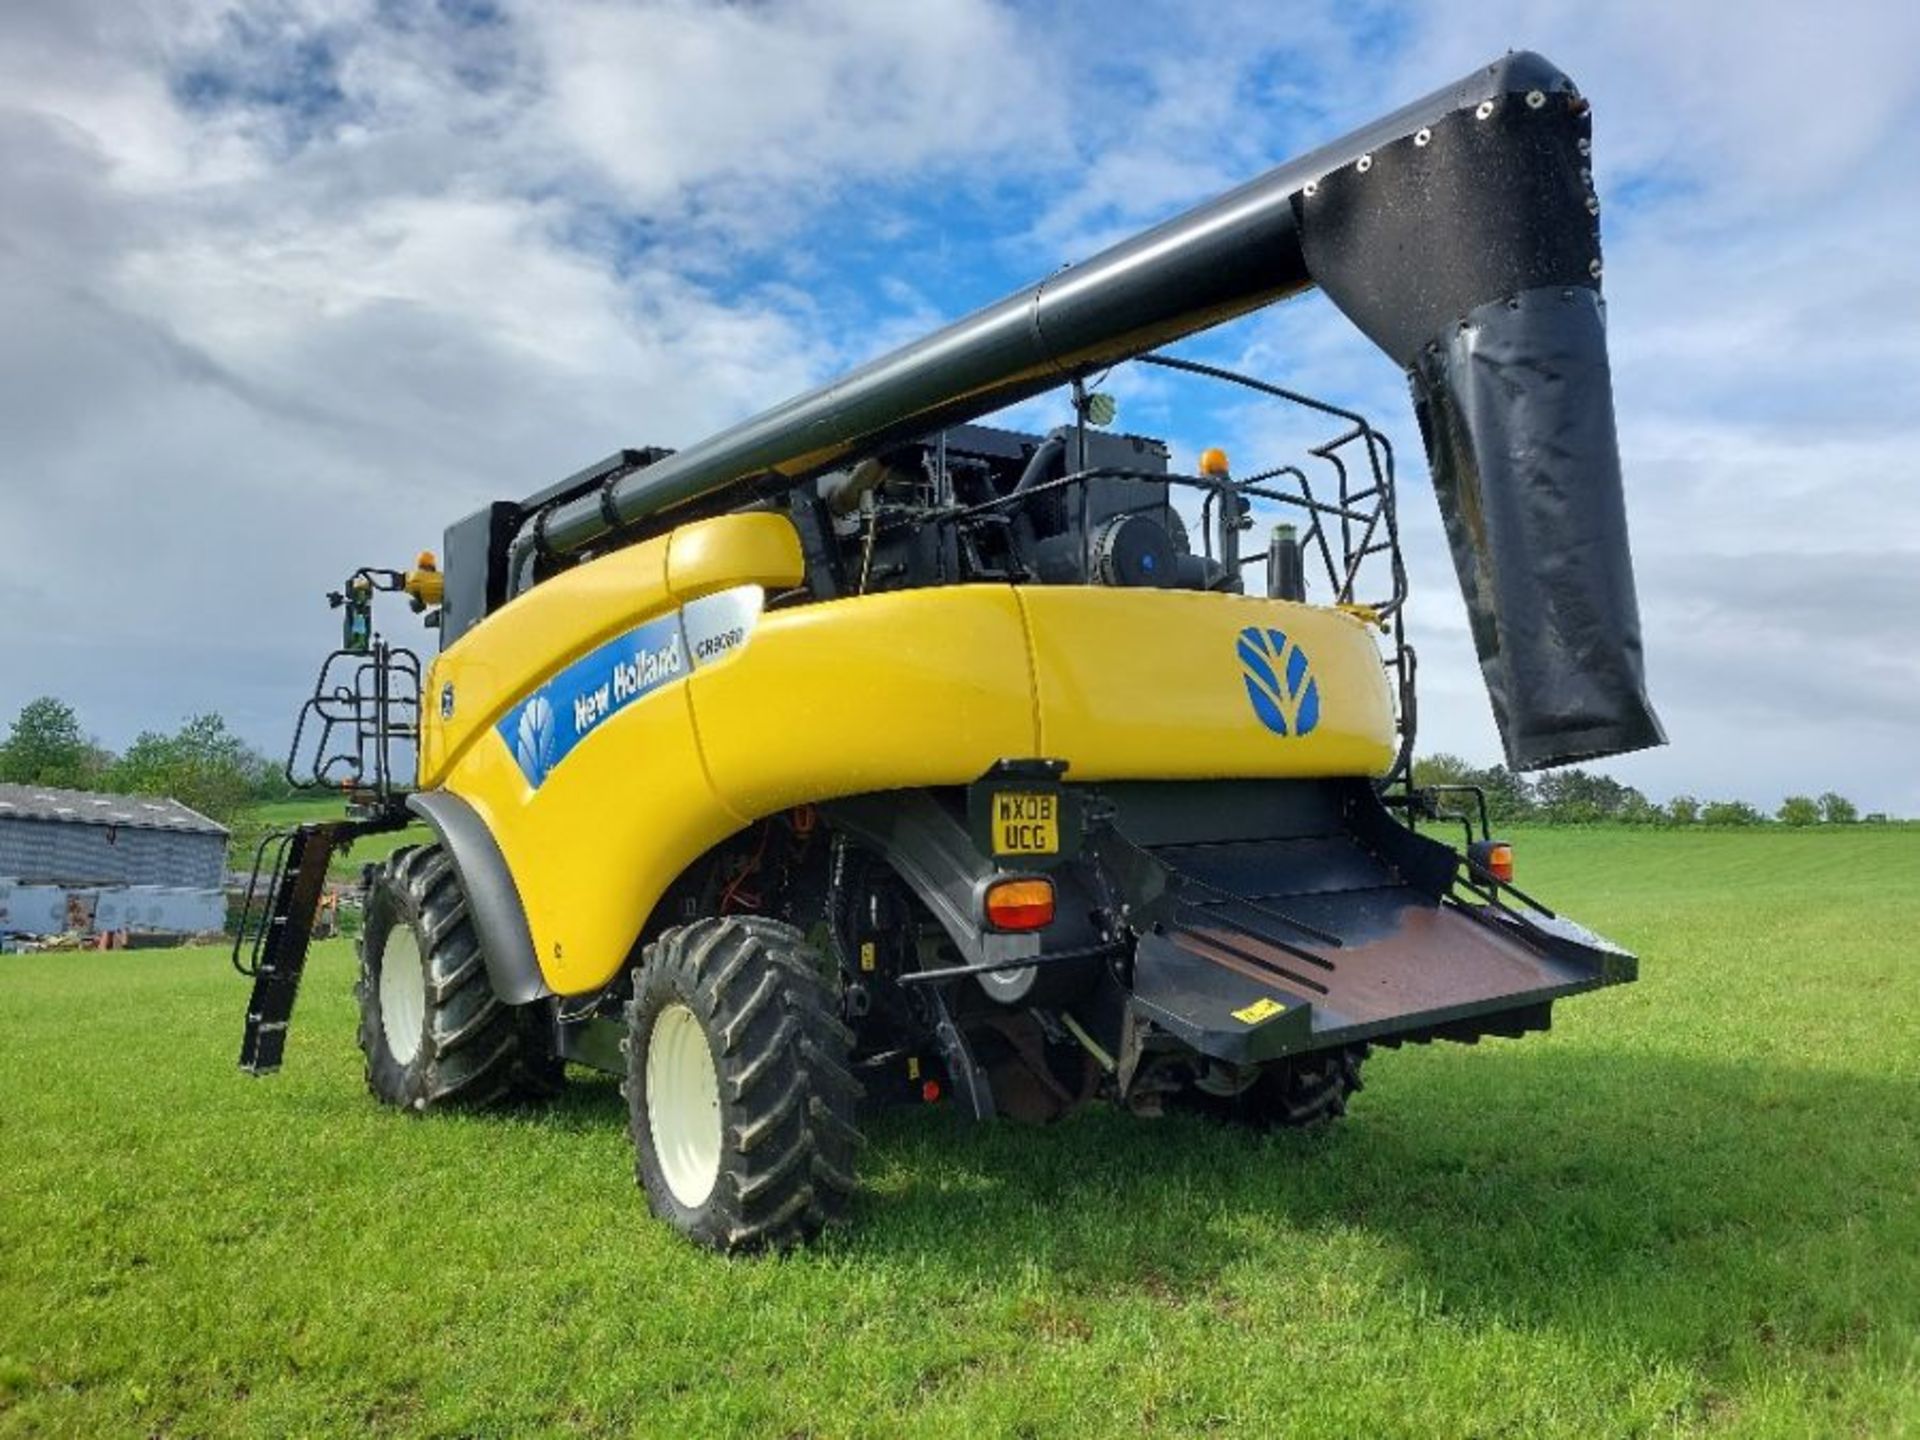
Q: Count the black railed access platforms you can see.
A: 2